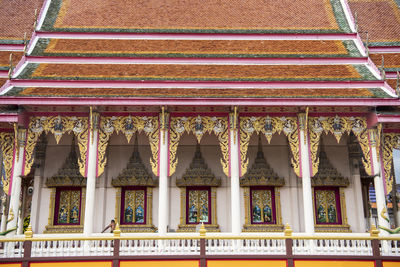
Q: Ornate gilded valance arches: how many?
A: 5